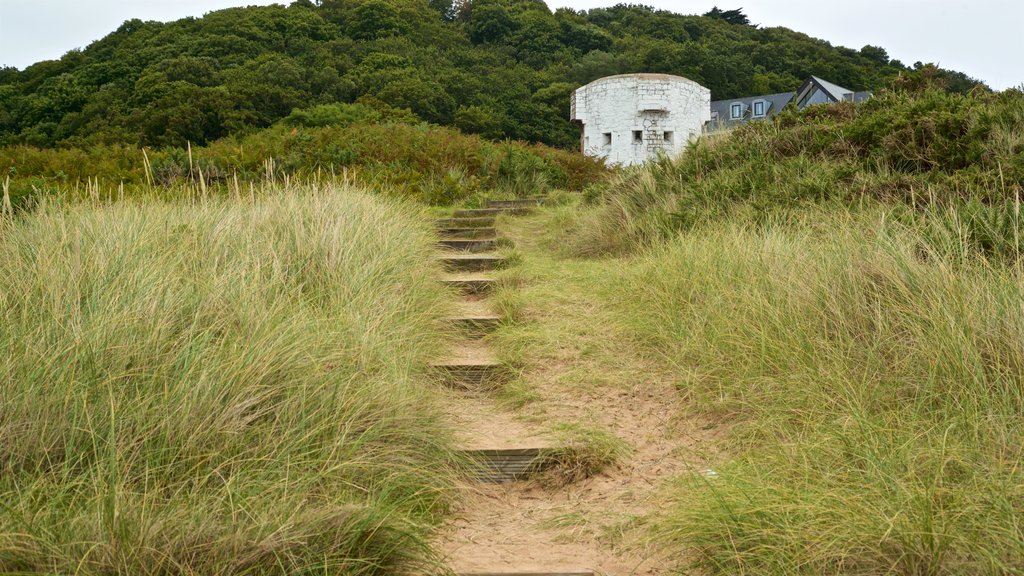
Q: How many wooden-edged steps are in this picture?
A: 11